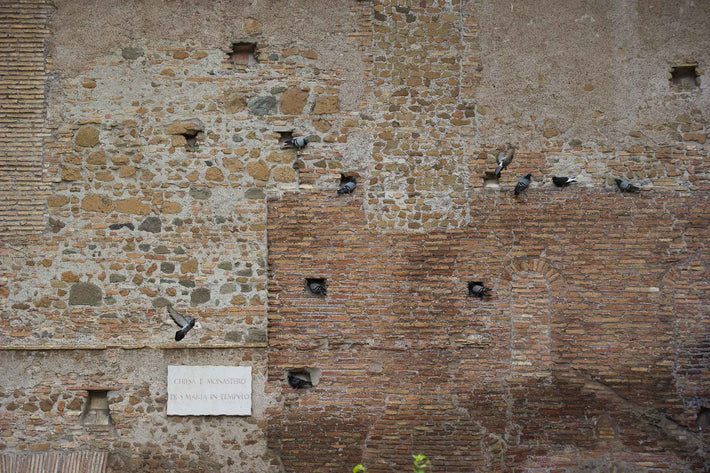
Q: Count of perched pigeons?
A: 8